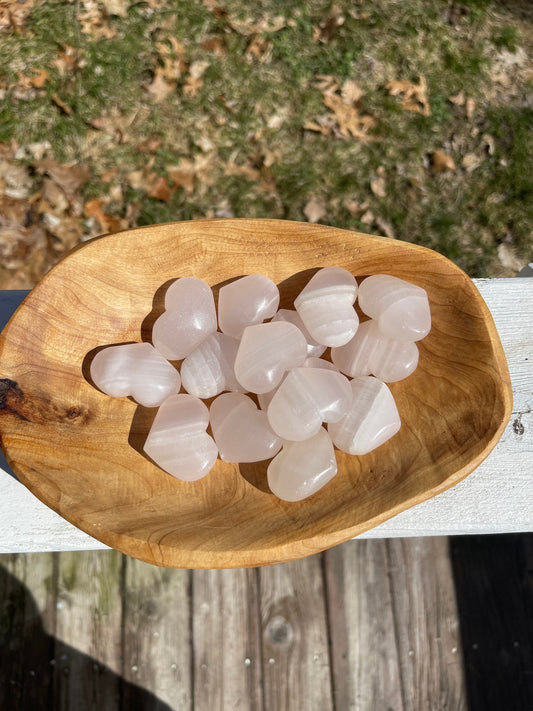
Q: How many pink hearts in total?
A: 15